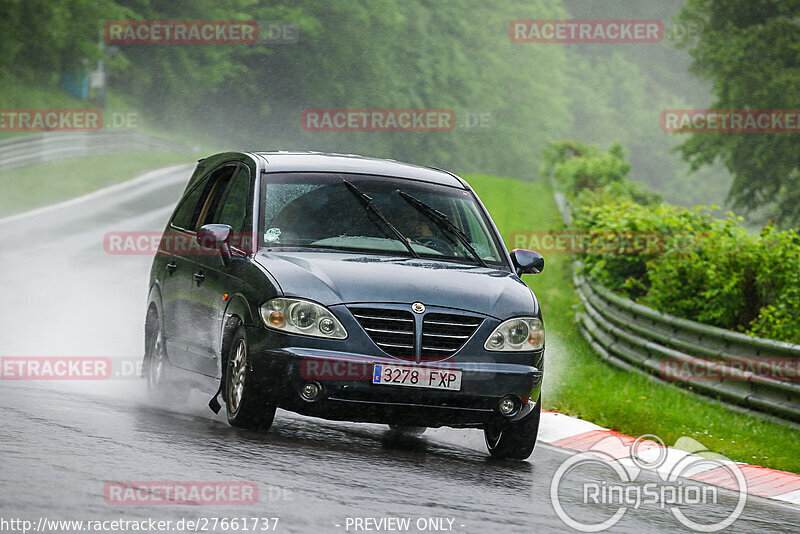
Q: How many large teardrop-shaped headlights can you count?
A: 2